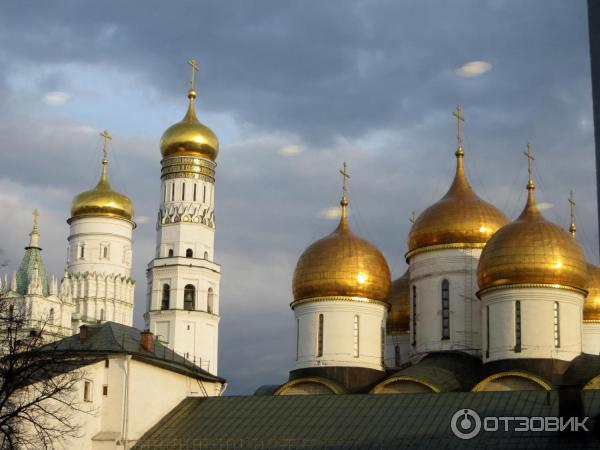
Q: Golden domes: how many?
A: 7